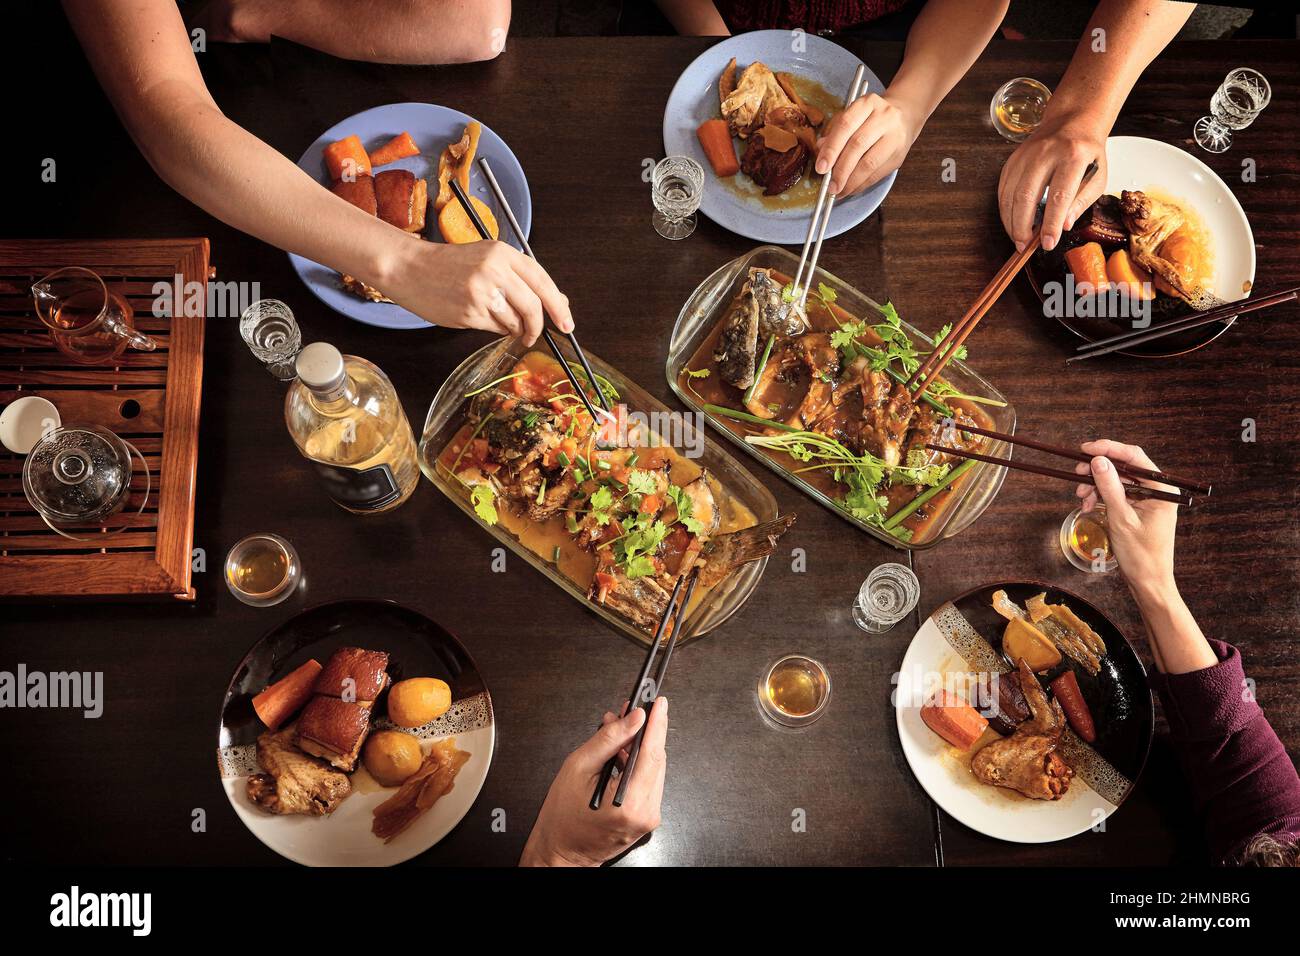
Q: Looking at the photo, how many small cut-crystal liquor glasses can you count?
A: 4